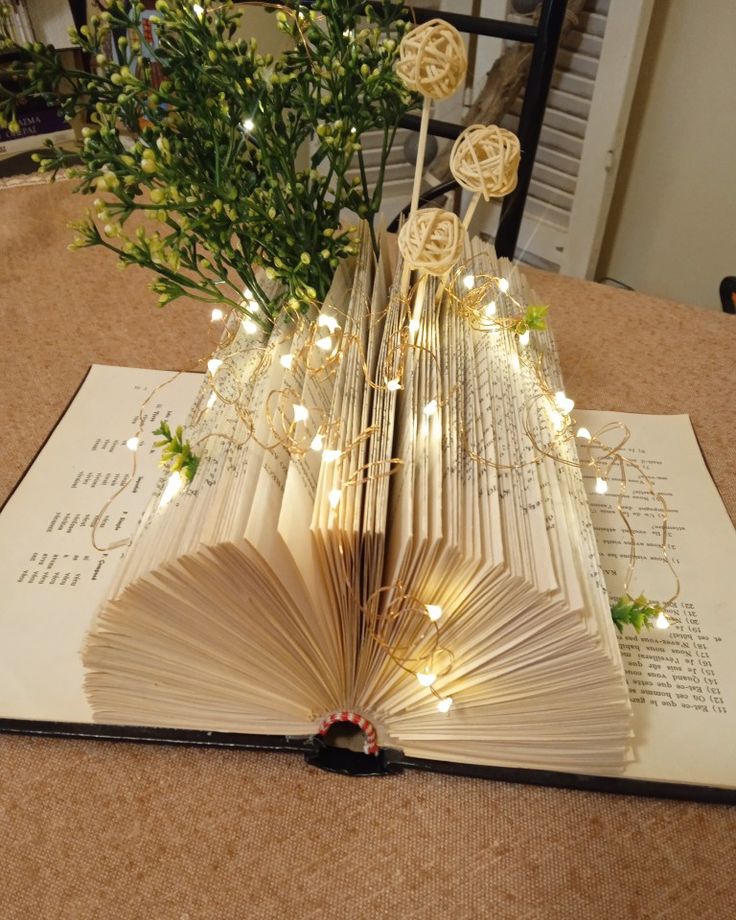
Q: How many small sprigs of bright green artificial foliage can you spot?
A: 3